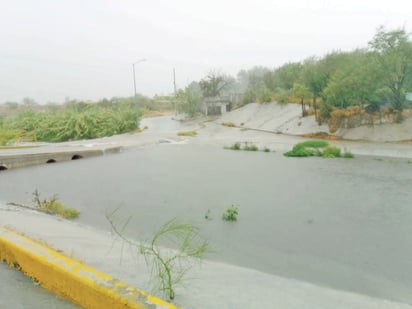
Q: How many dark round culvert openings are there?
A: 3